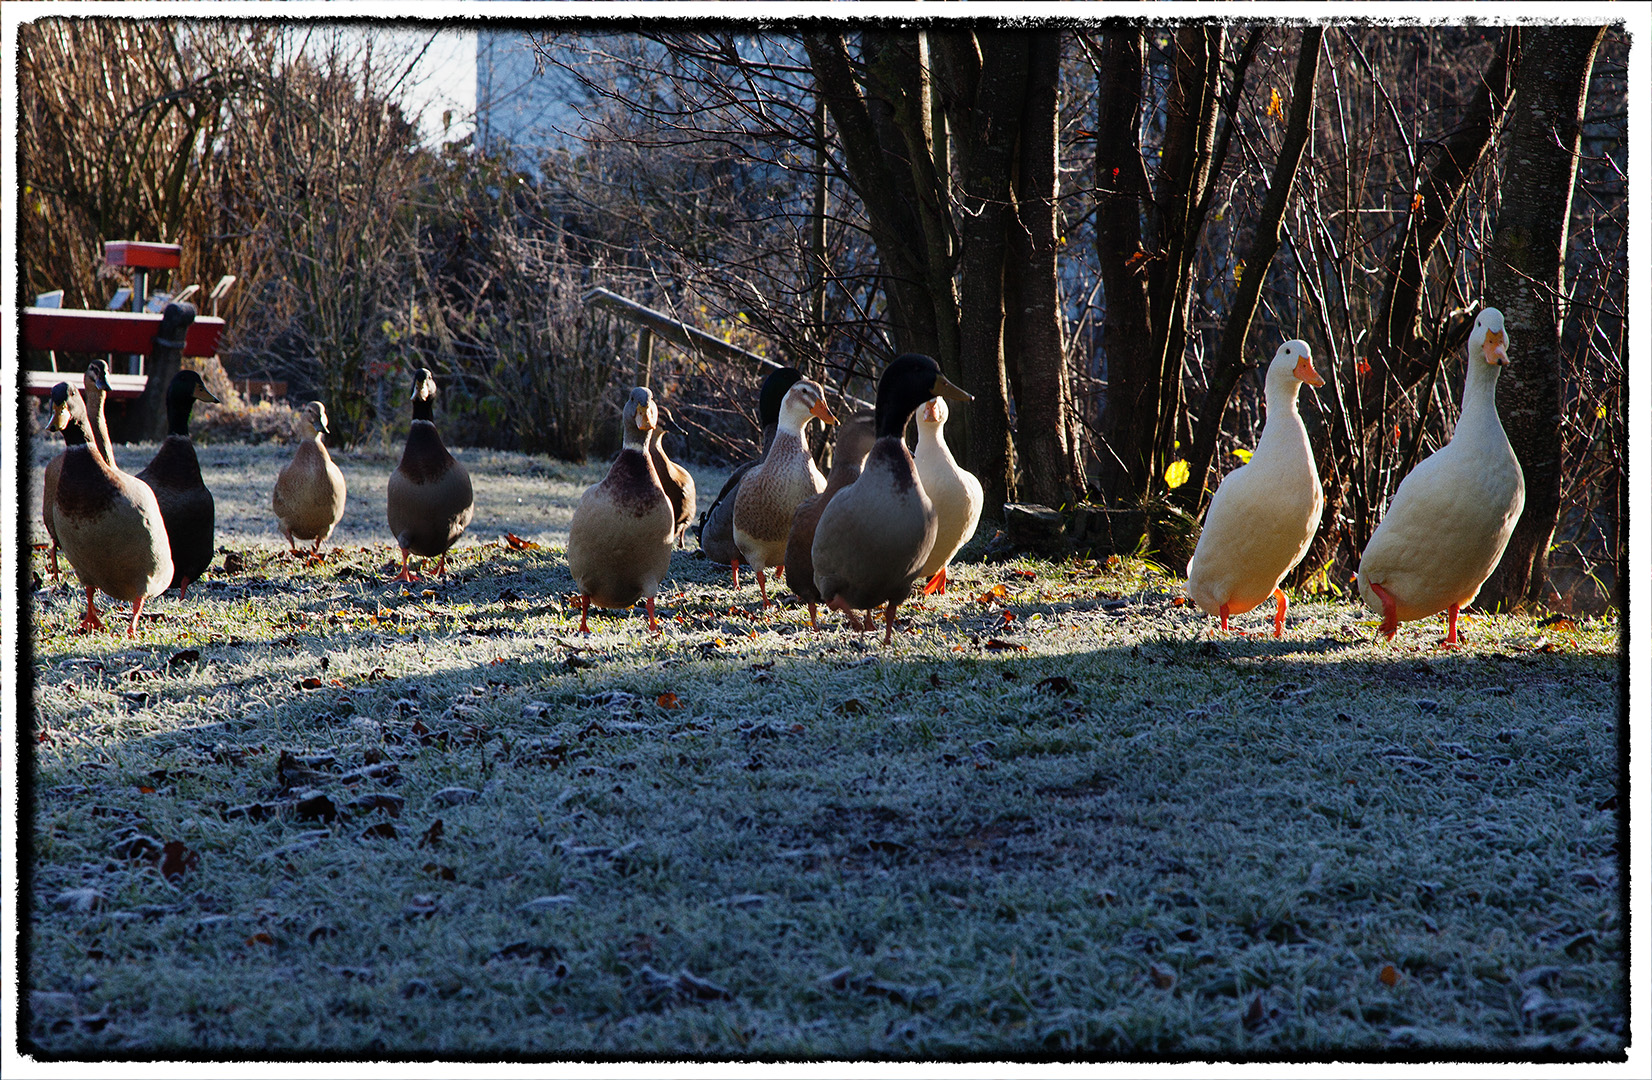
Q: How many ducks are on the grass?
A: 14